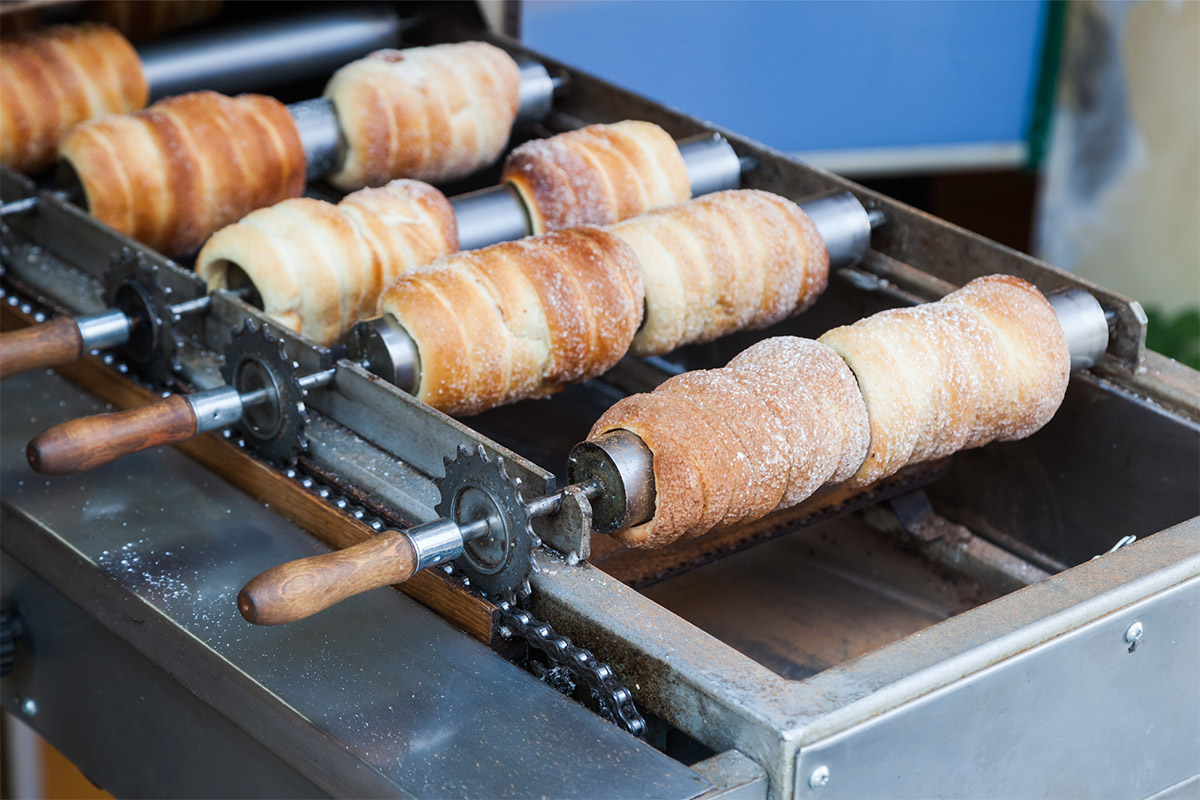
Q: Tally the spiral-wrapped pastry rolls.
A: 9